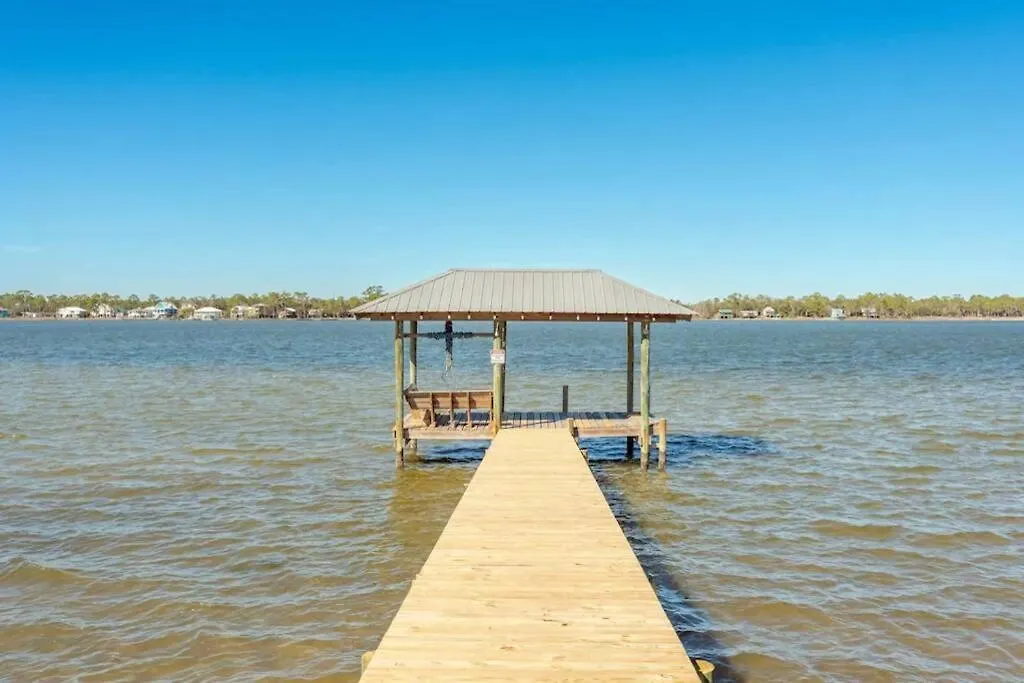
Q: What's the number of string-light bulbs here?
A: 11